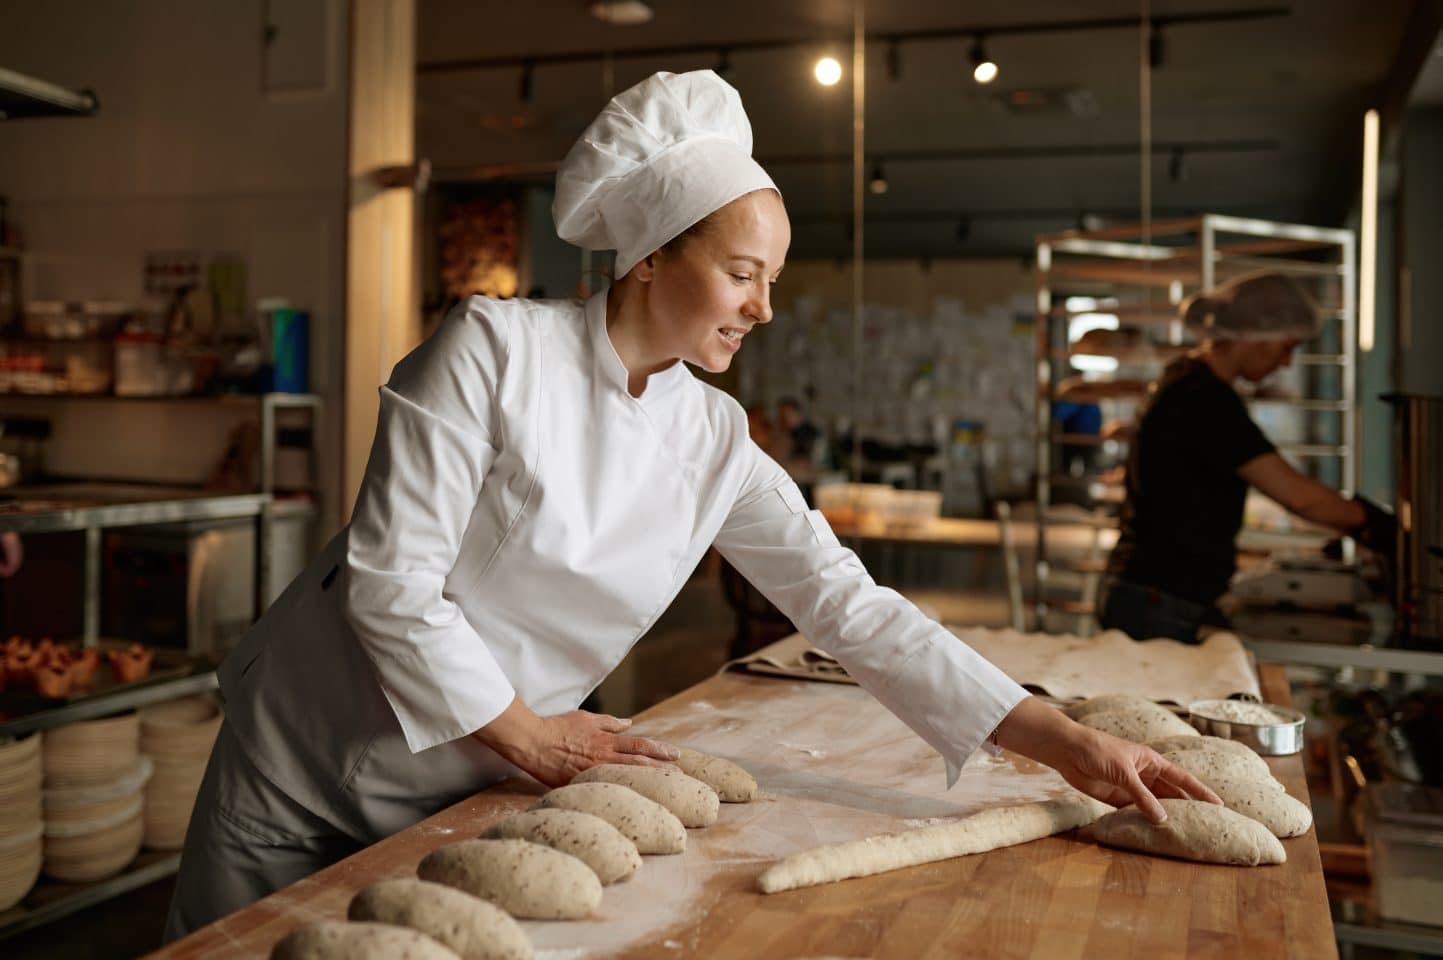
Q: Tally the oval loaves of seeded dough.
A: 13